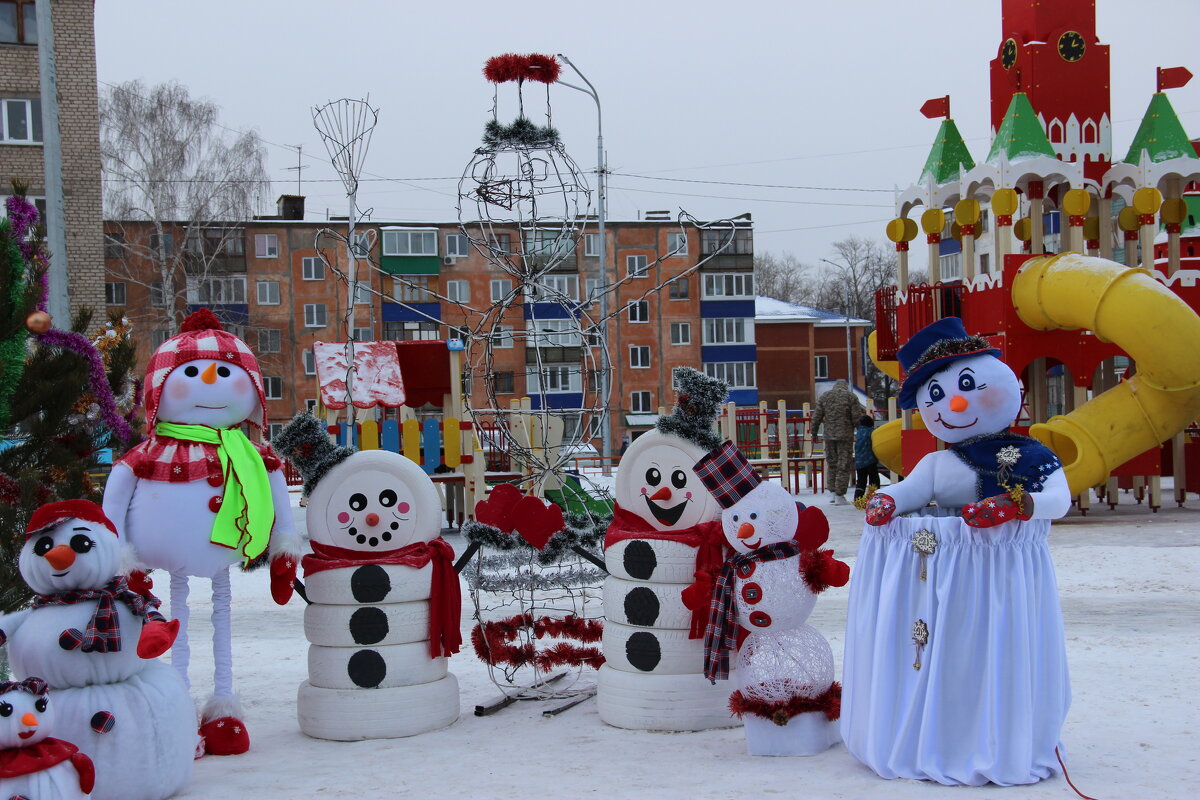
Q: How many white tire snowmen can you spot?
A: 2